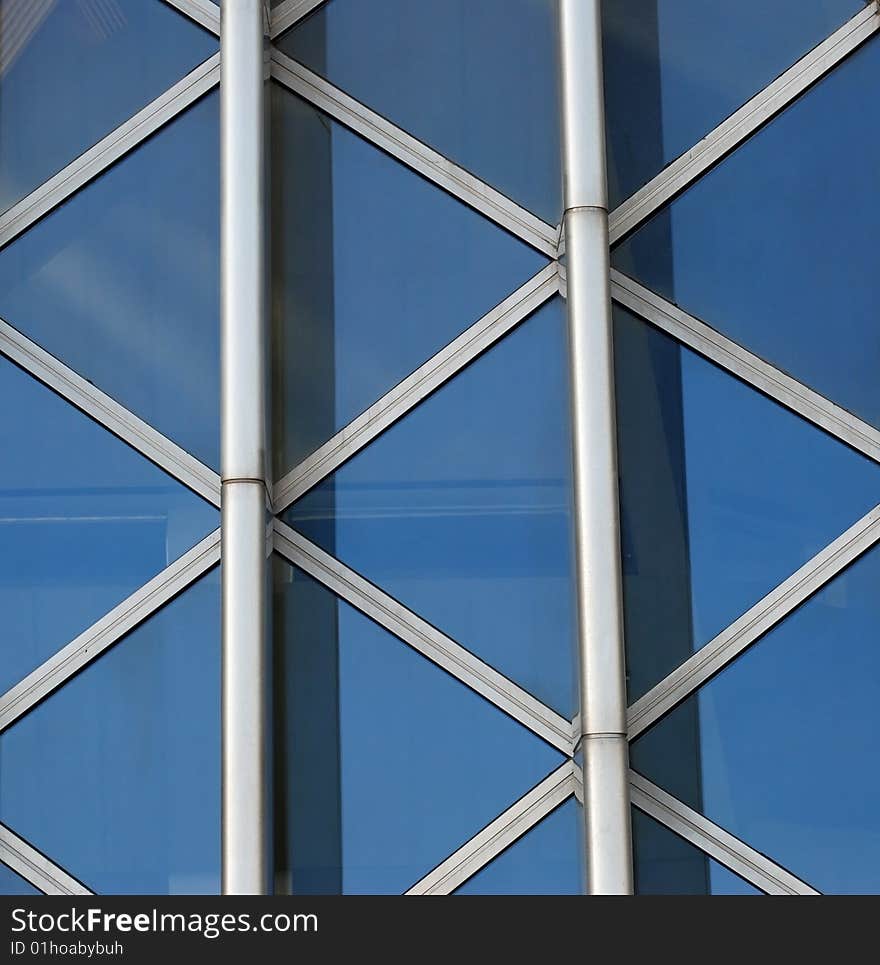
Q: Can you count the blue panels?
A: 15